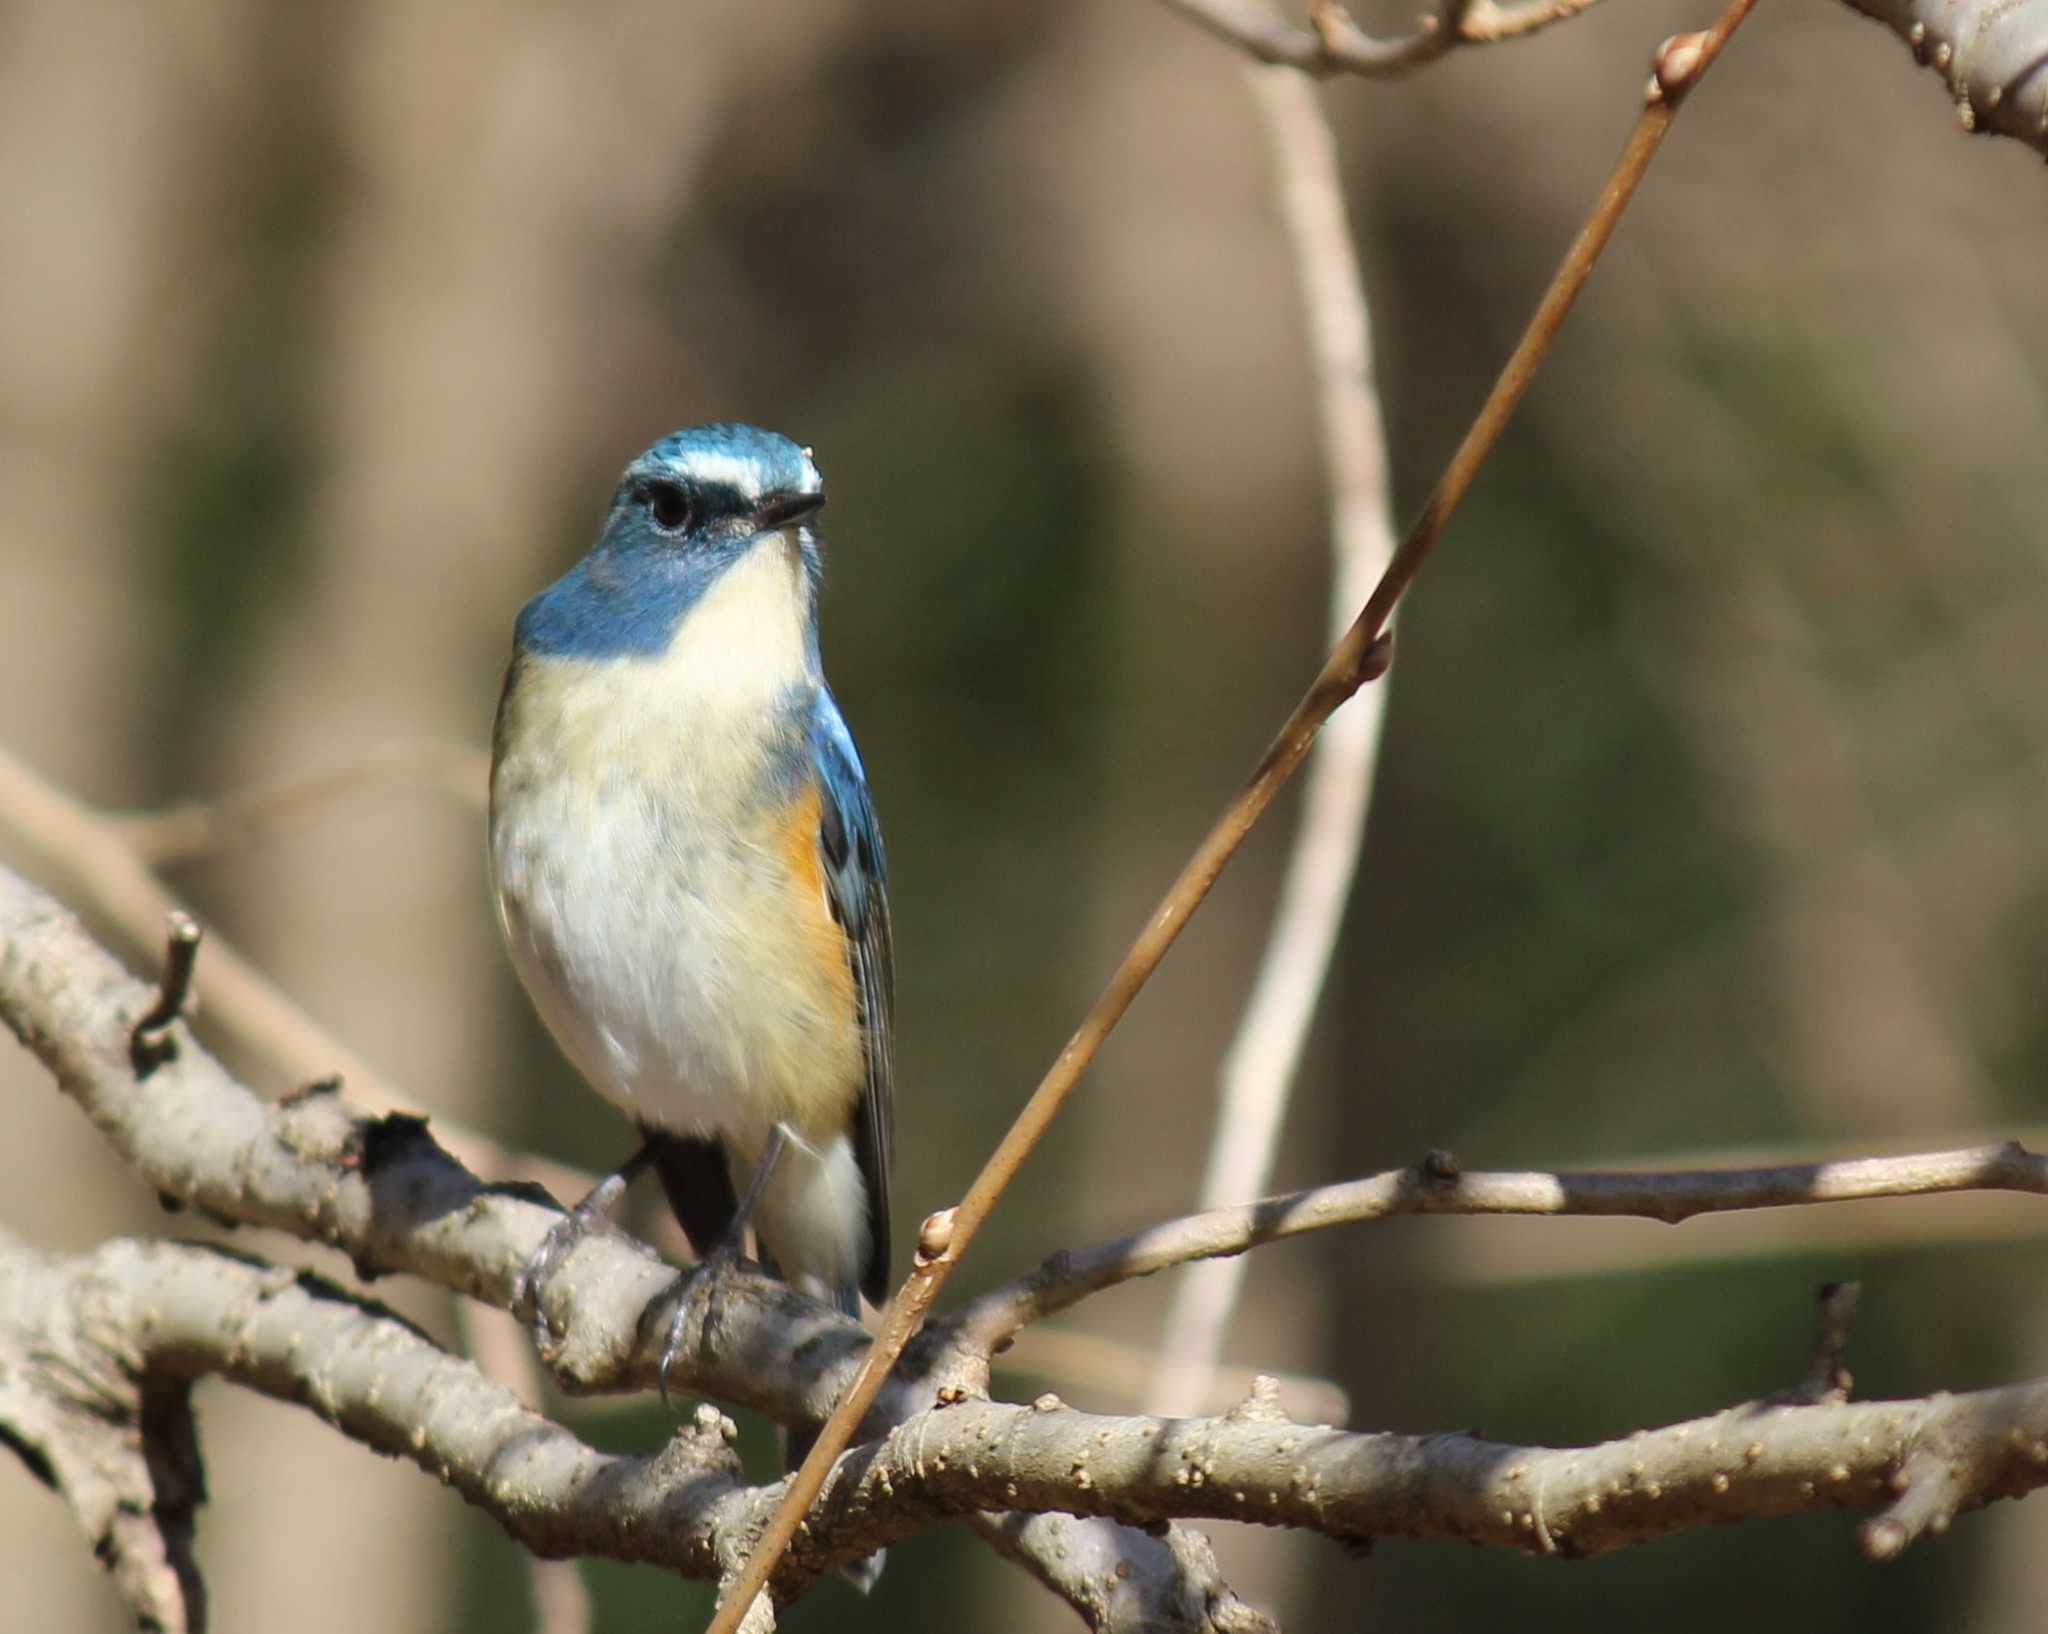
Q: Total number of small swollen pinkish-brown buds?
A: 3